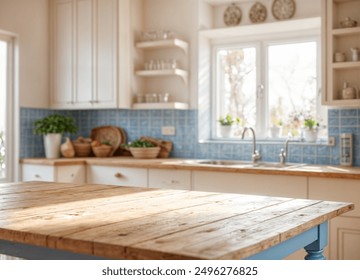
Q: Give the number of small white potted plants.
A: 3